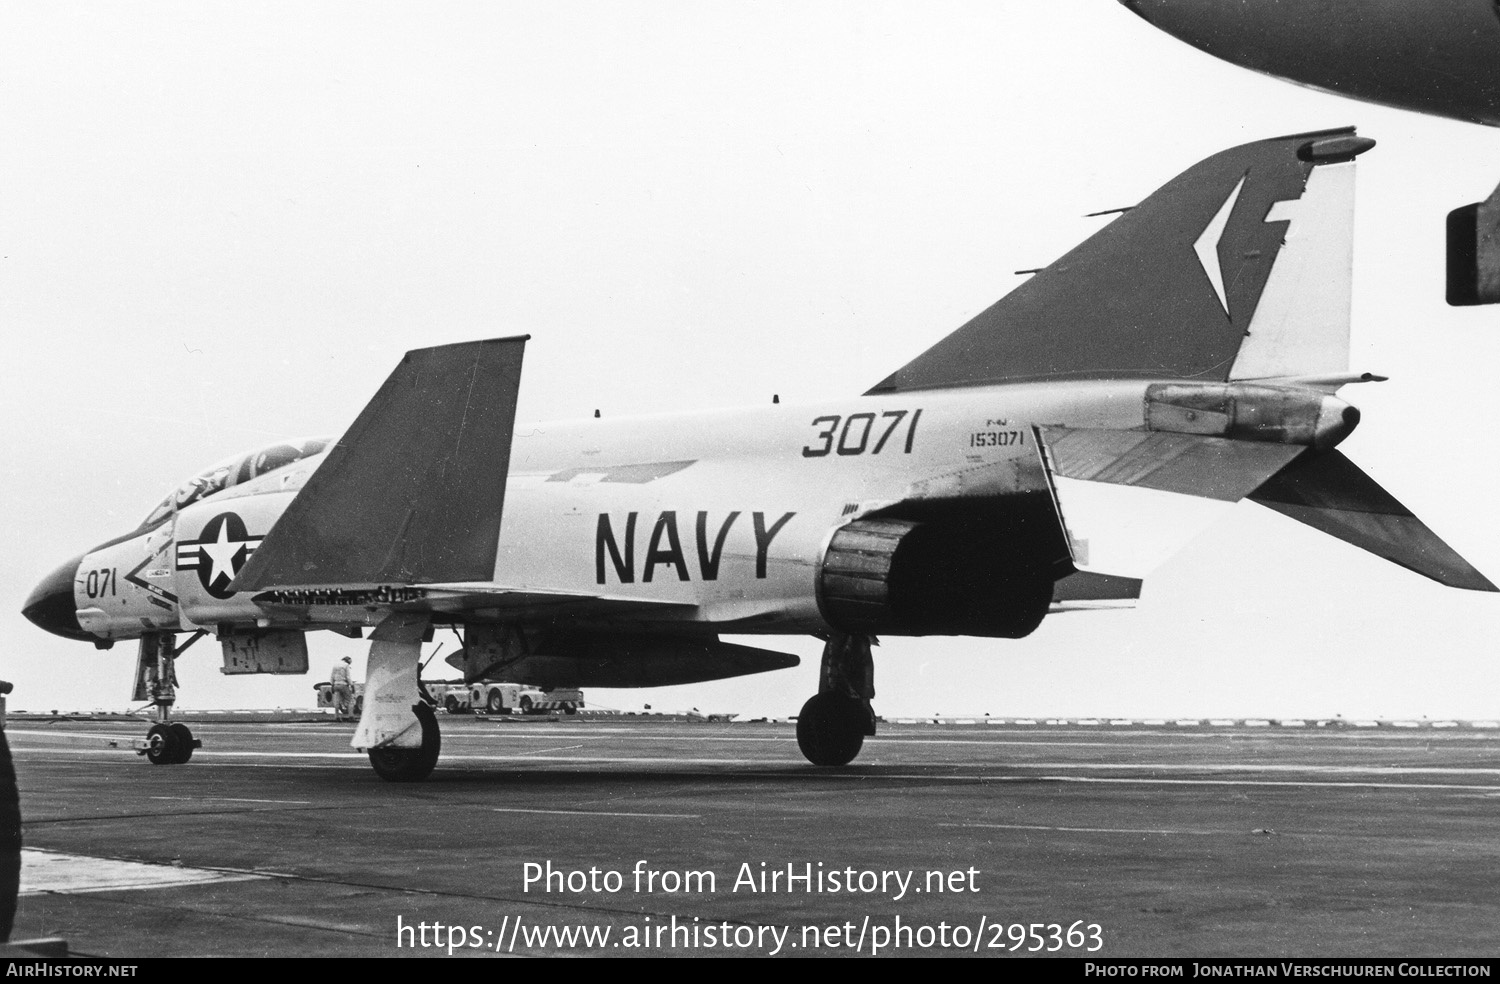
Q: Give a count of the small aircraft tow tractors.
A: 3